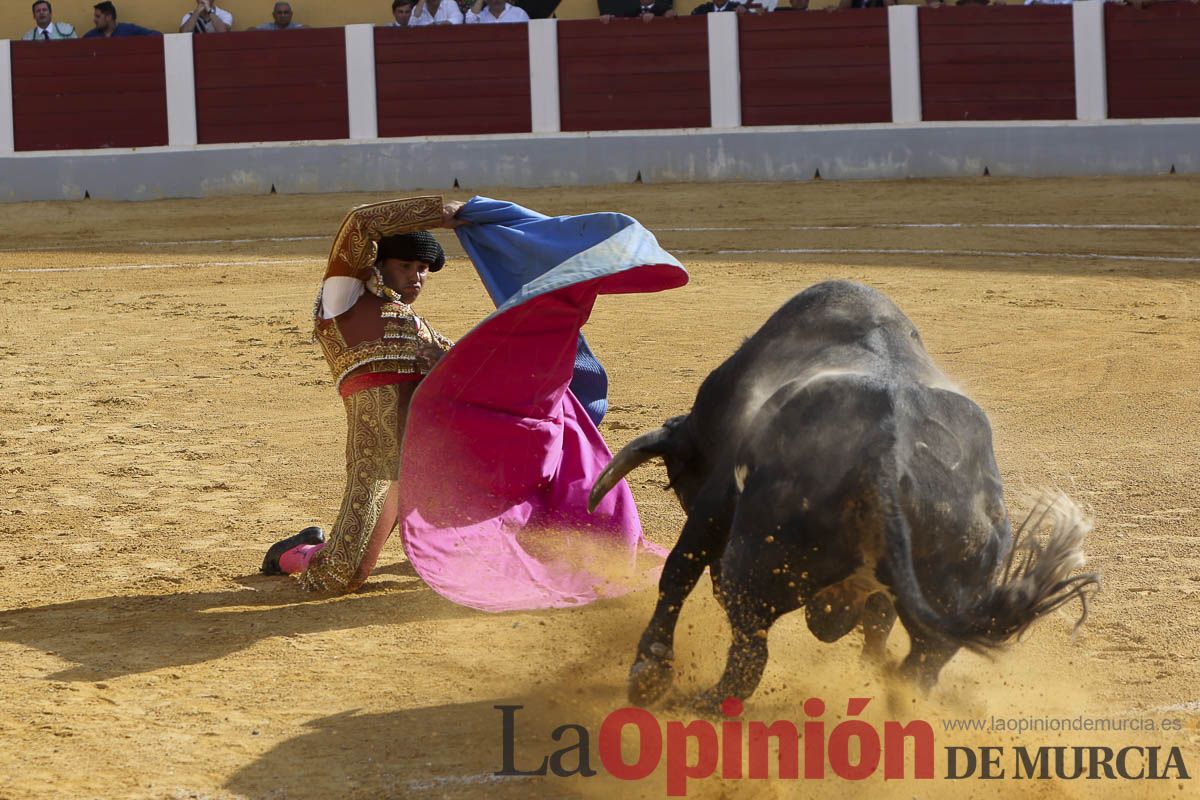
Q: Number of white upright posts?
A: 7